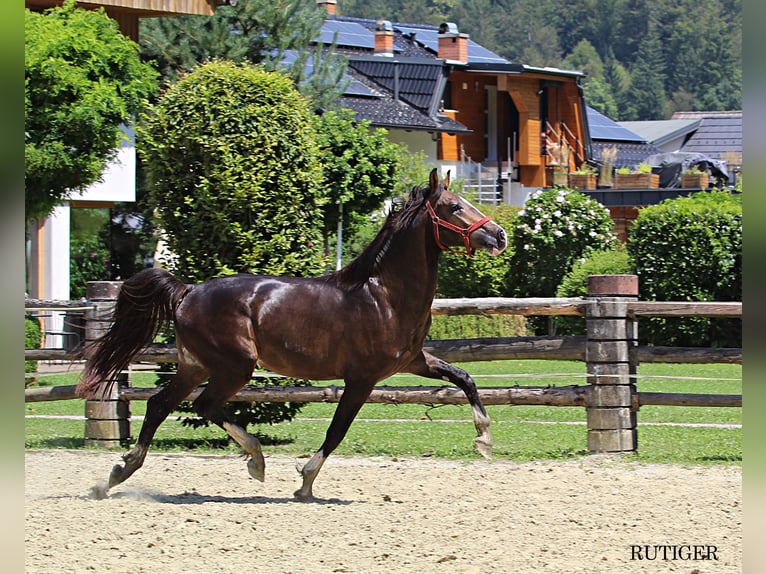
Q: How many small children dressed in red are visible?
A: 0